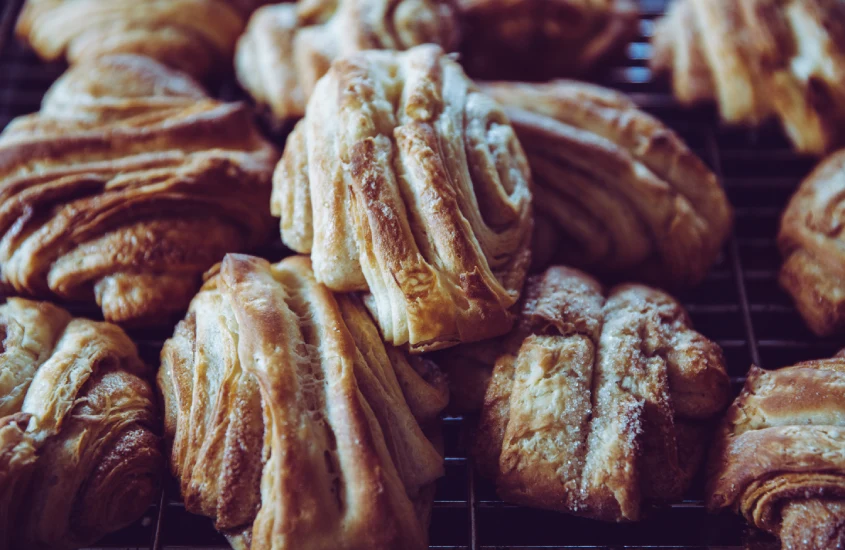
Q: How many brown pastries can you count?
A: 12